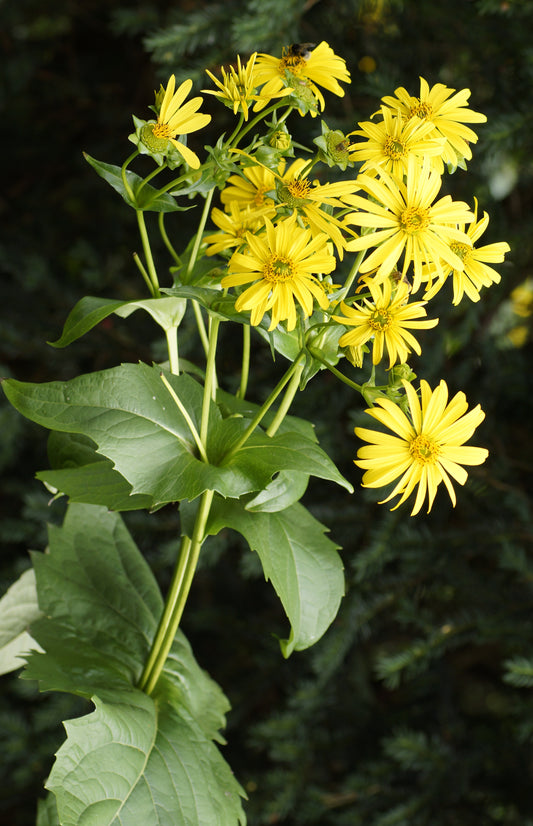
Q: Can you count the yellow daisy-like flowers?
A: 13